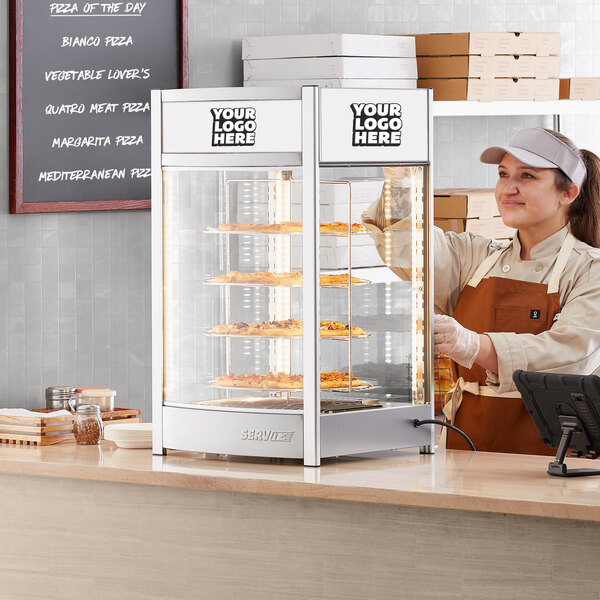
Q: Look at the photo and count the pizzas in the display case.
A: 4